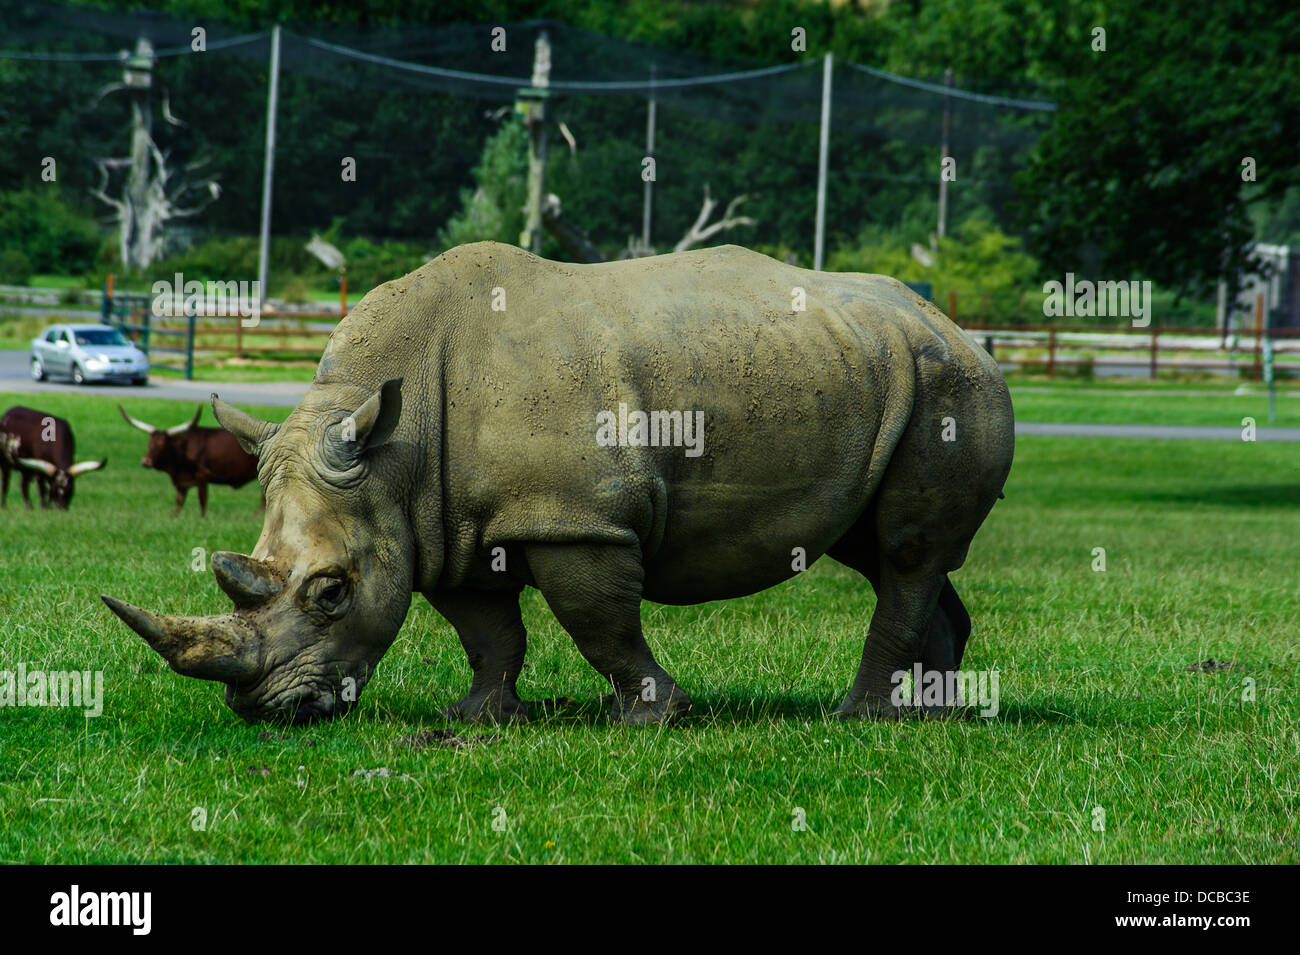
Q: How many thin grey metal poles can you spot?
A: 4